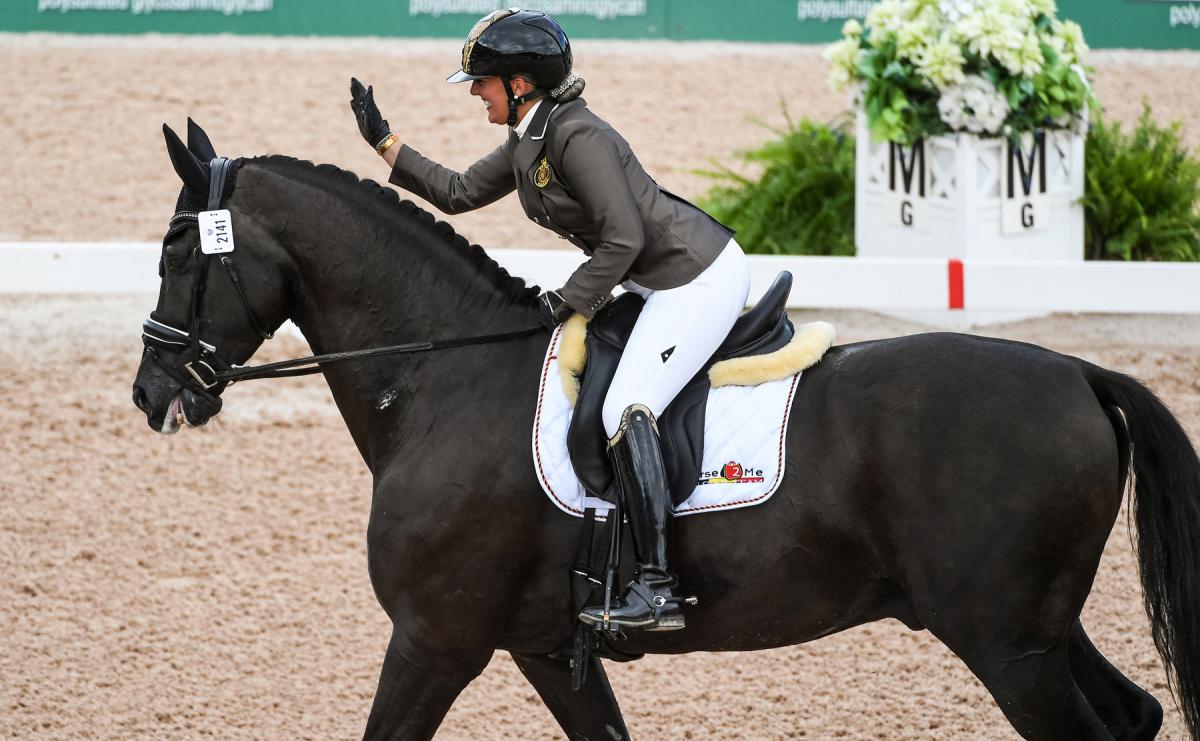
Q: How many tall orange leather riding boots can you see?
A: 0